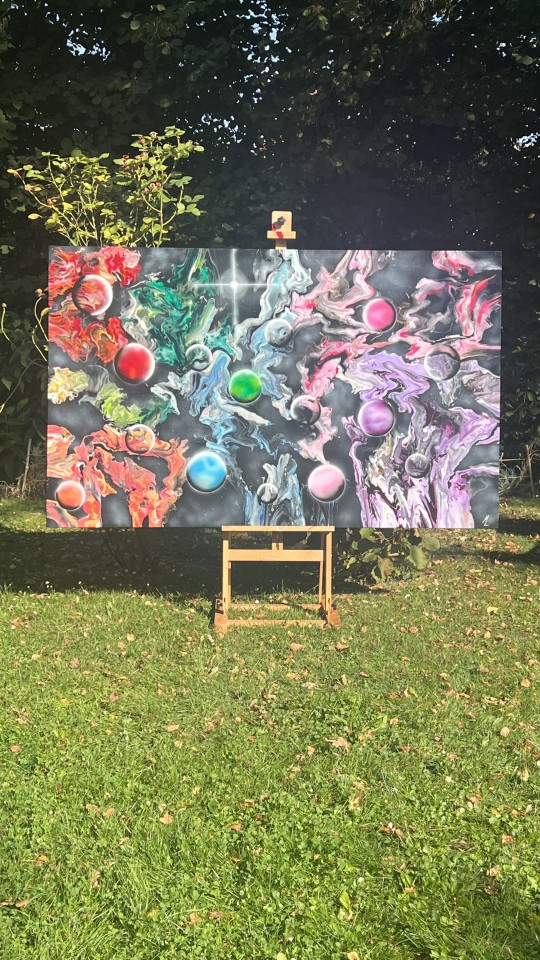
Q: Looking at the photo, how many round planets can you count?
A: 15